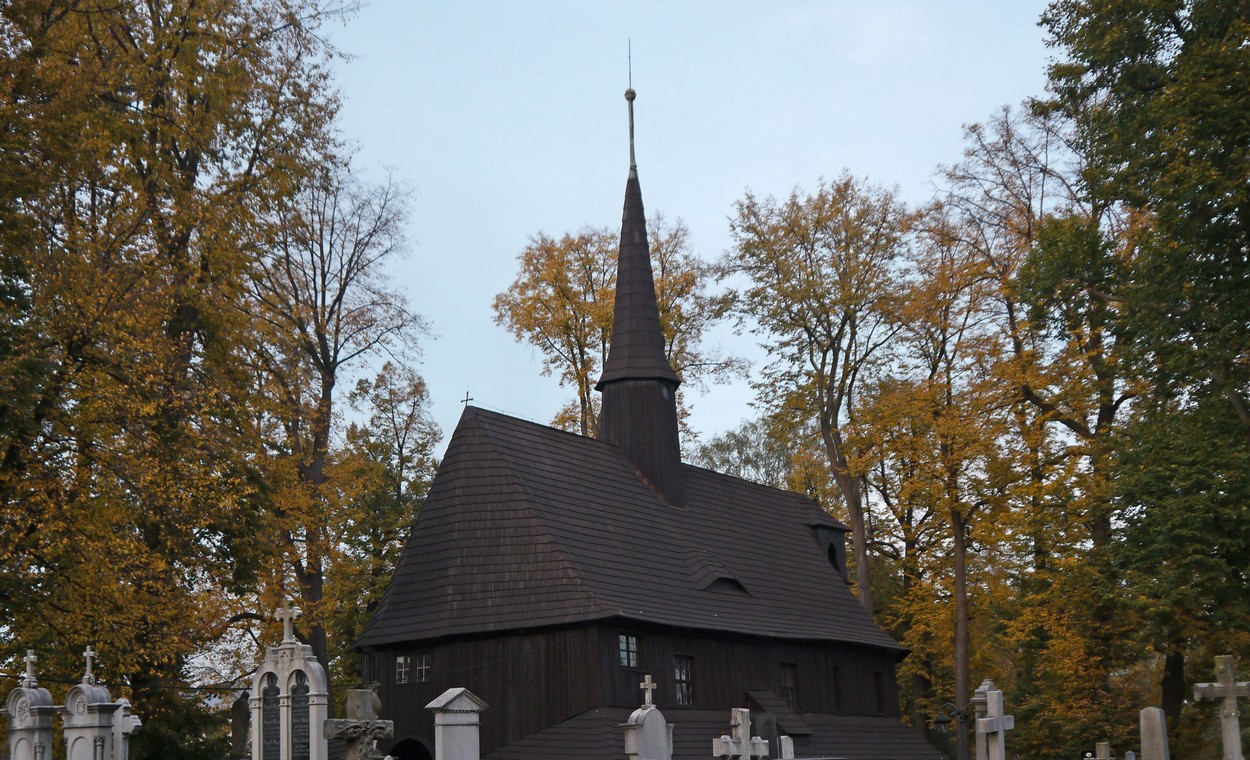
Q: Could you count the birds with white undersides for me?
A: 0